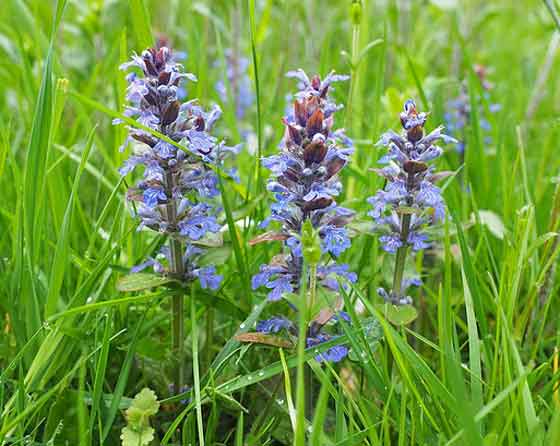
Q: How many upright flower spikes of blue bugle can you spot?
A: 3